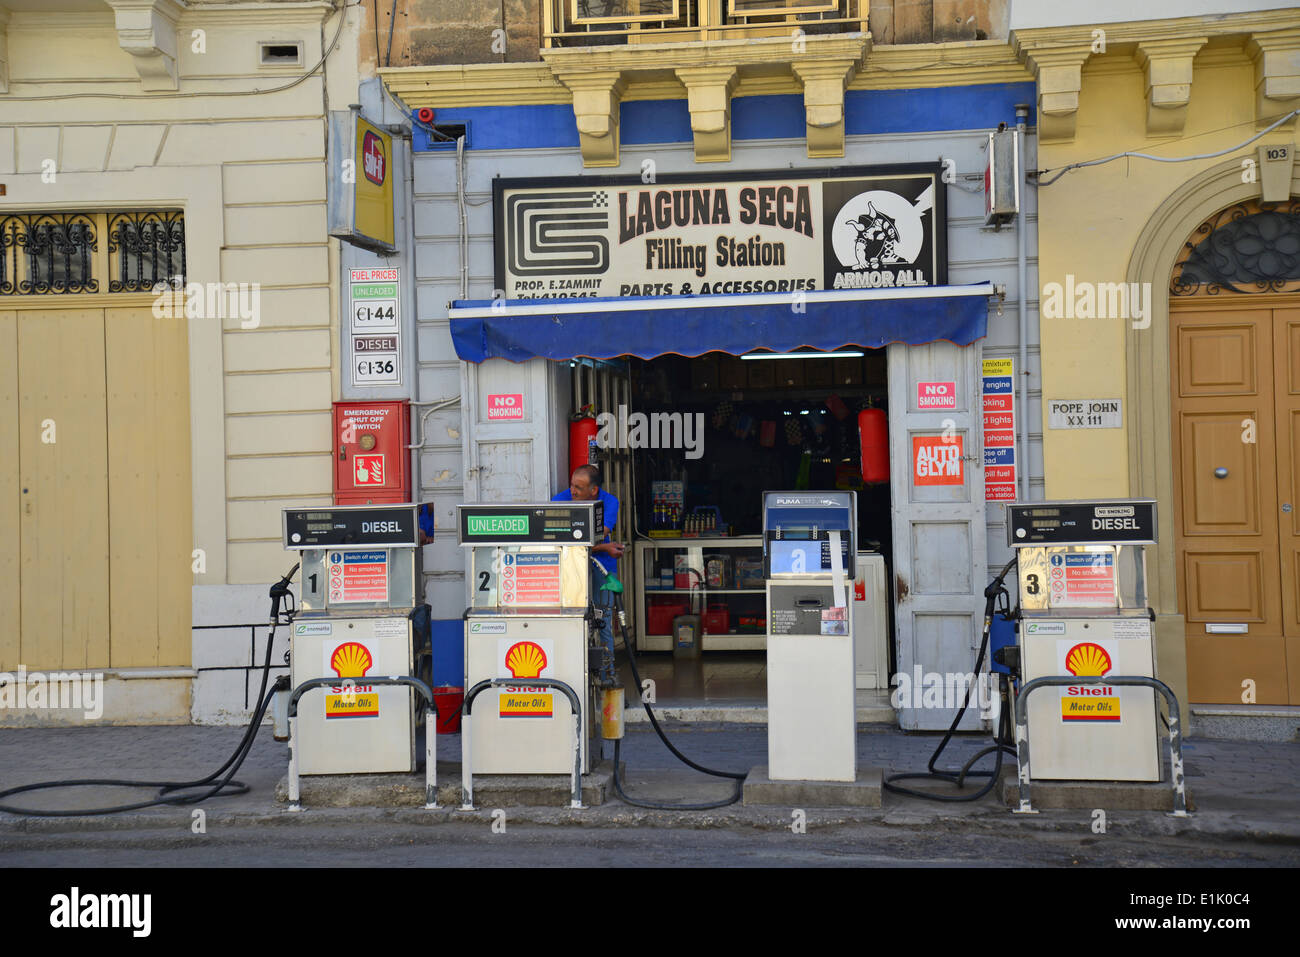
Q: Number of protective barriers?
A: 3